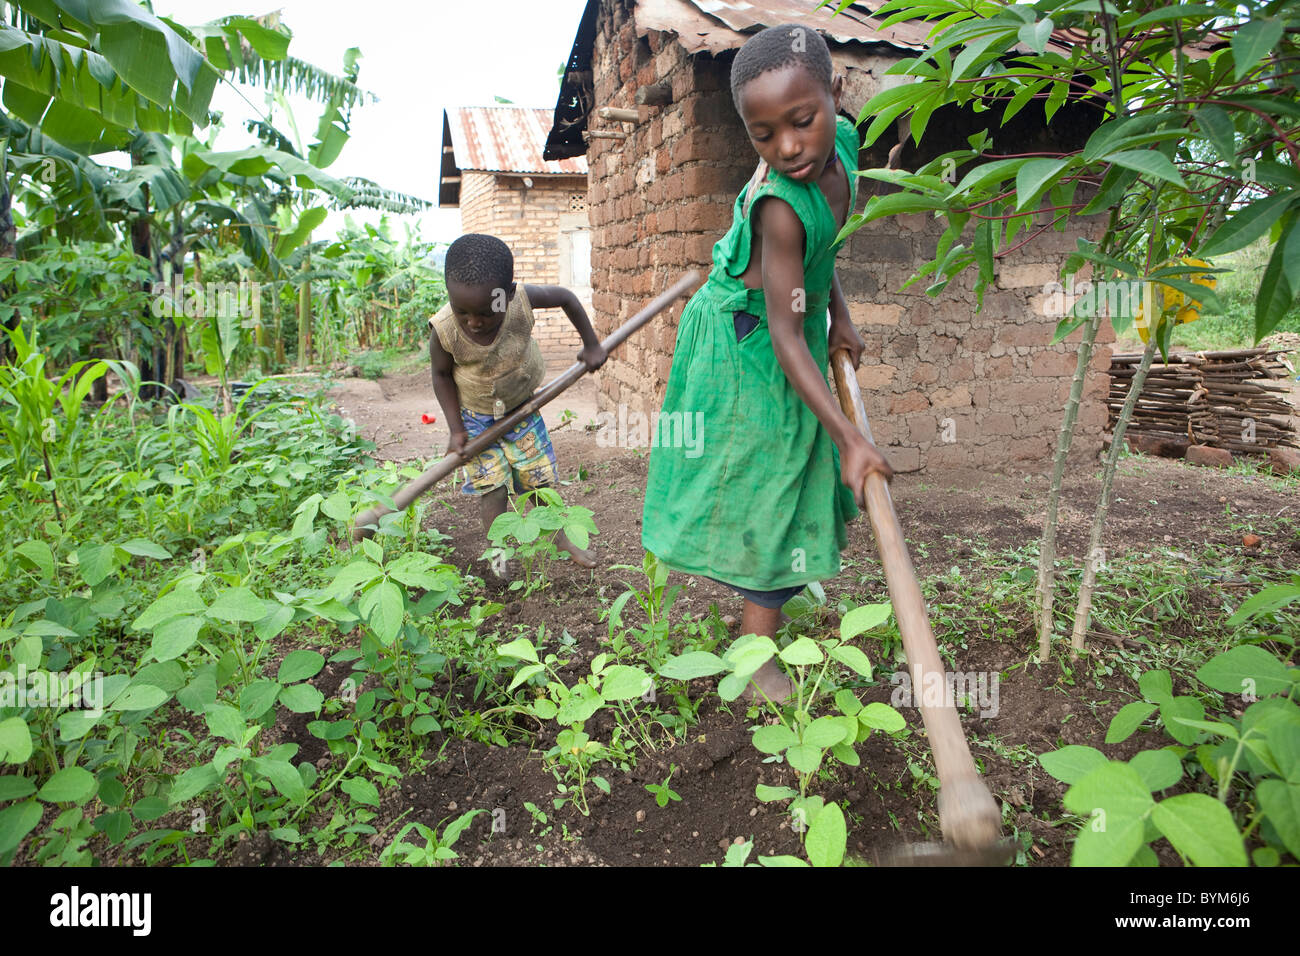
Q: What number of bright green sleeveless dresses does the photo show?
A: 1